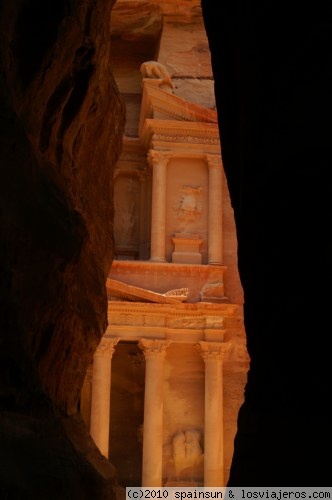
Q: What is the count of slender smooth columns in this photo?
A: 5